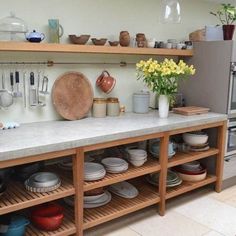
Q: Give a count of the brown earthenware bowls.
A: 3